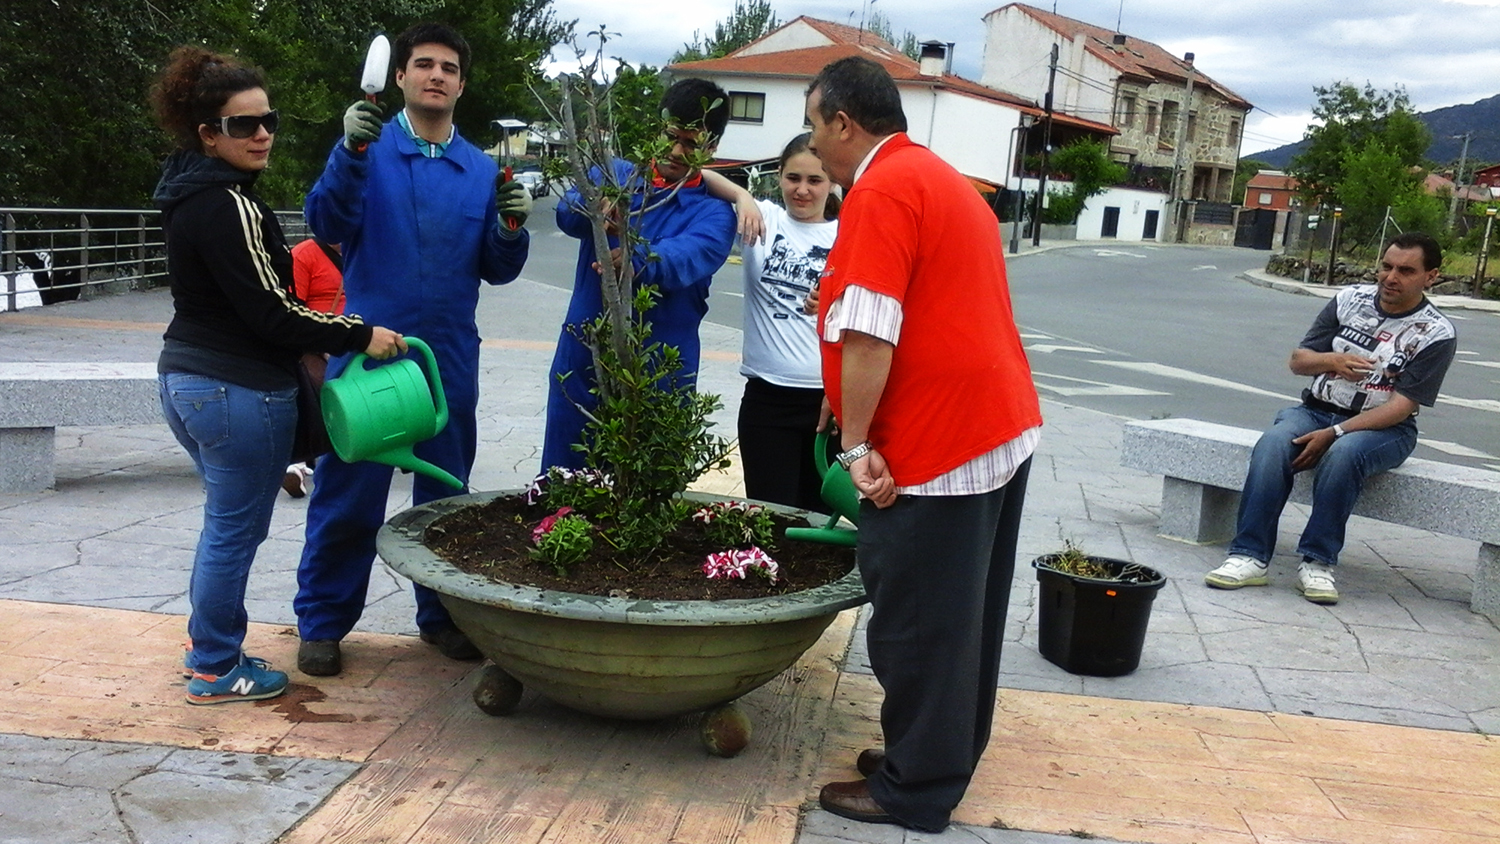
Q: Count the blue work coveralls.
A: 2